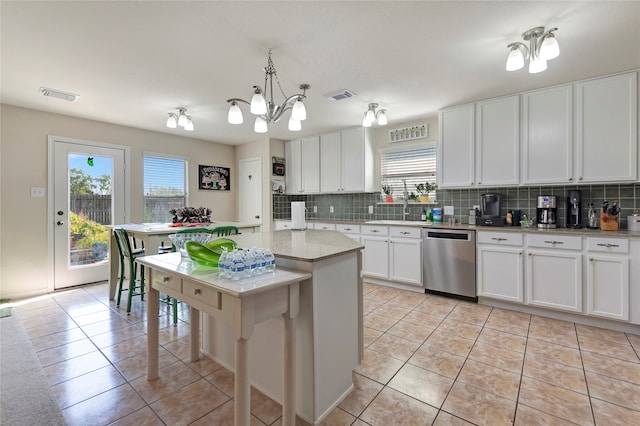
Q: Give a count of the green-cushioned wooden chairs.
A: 3